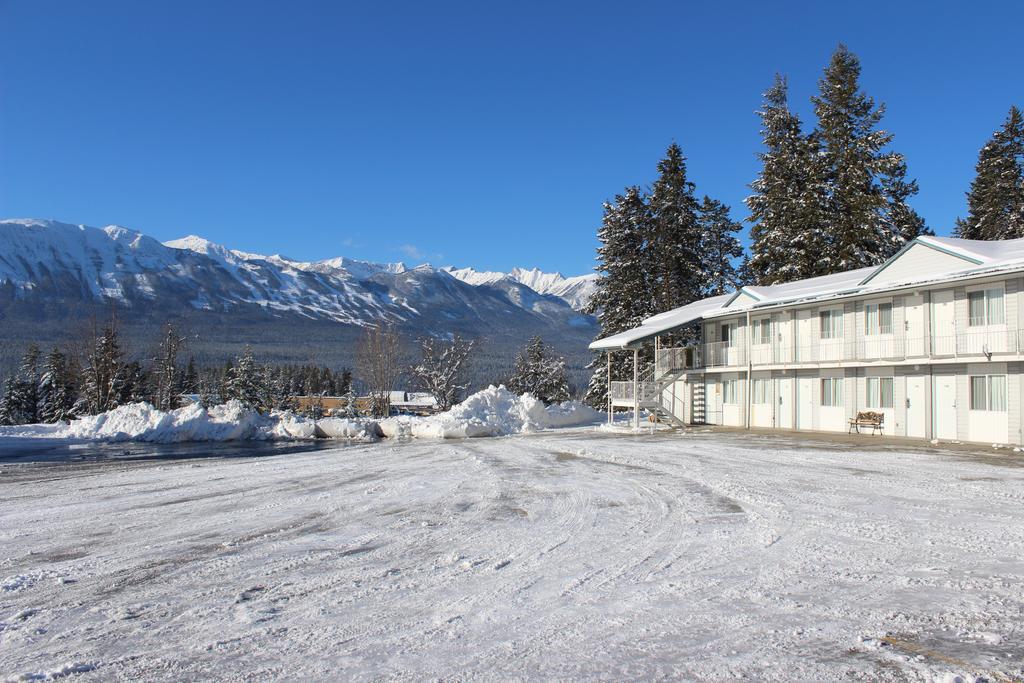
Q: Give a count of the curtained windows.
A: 10